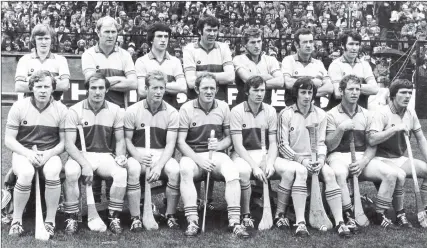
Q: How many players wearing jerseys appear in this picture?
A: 15